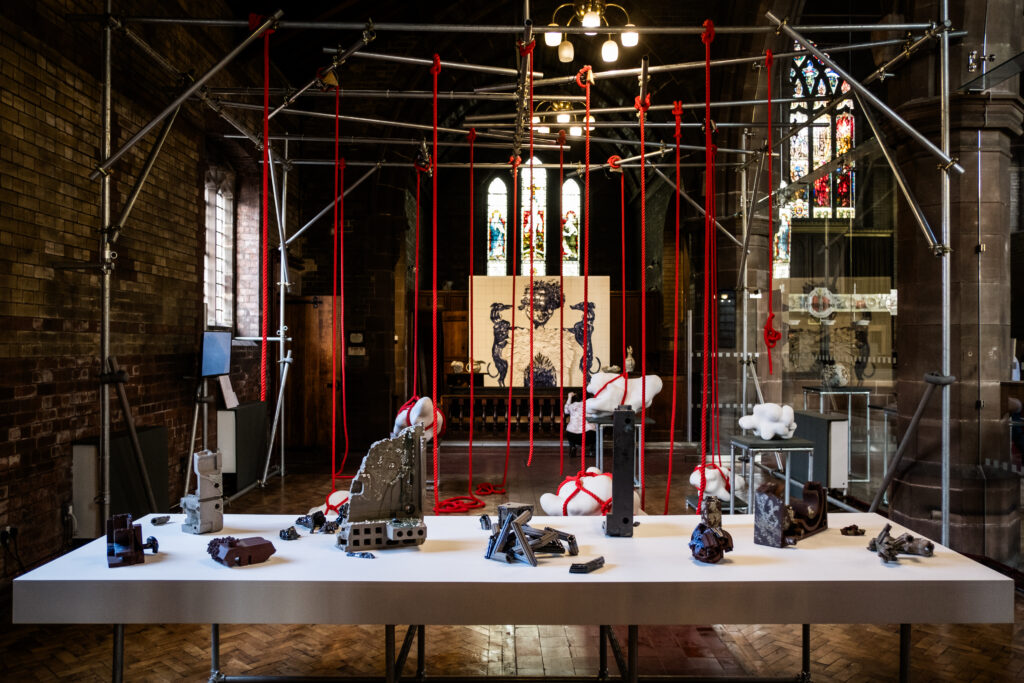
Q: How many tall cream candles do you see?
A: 0